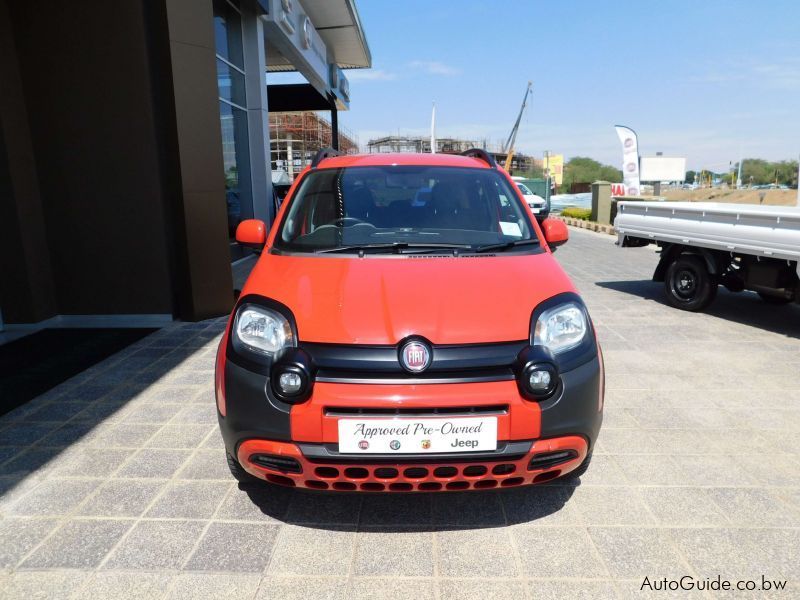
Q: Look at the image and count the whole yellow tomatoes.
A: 0